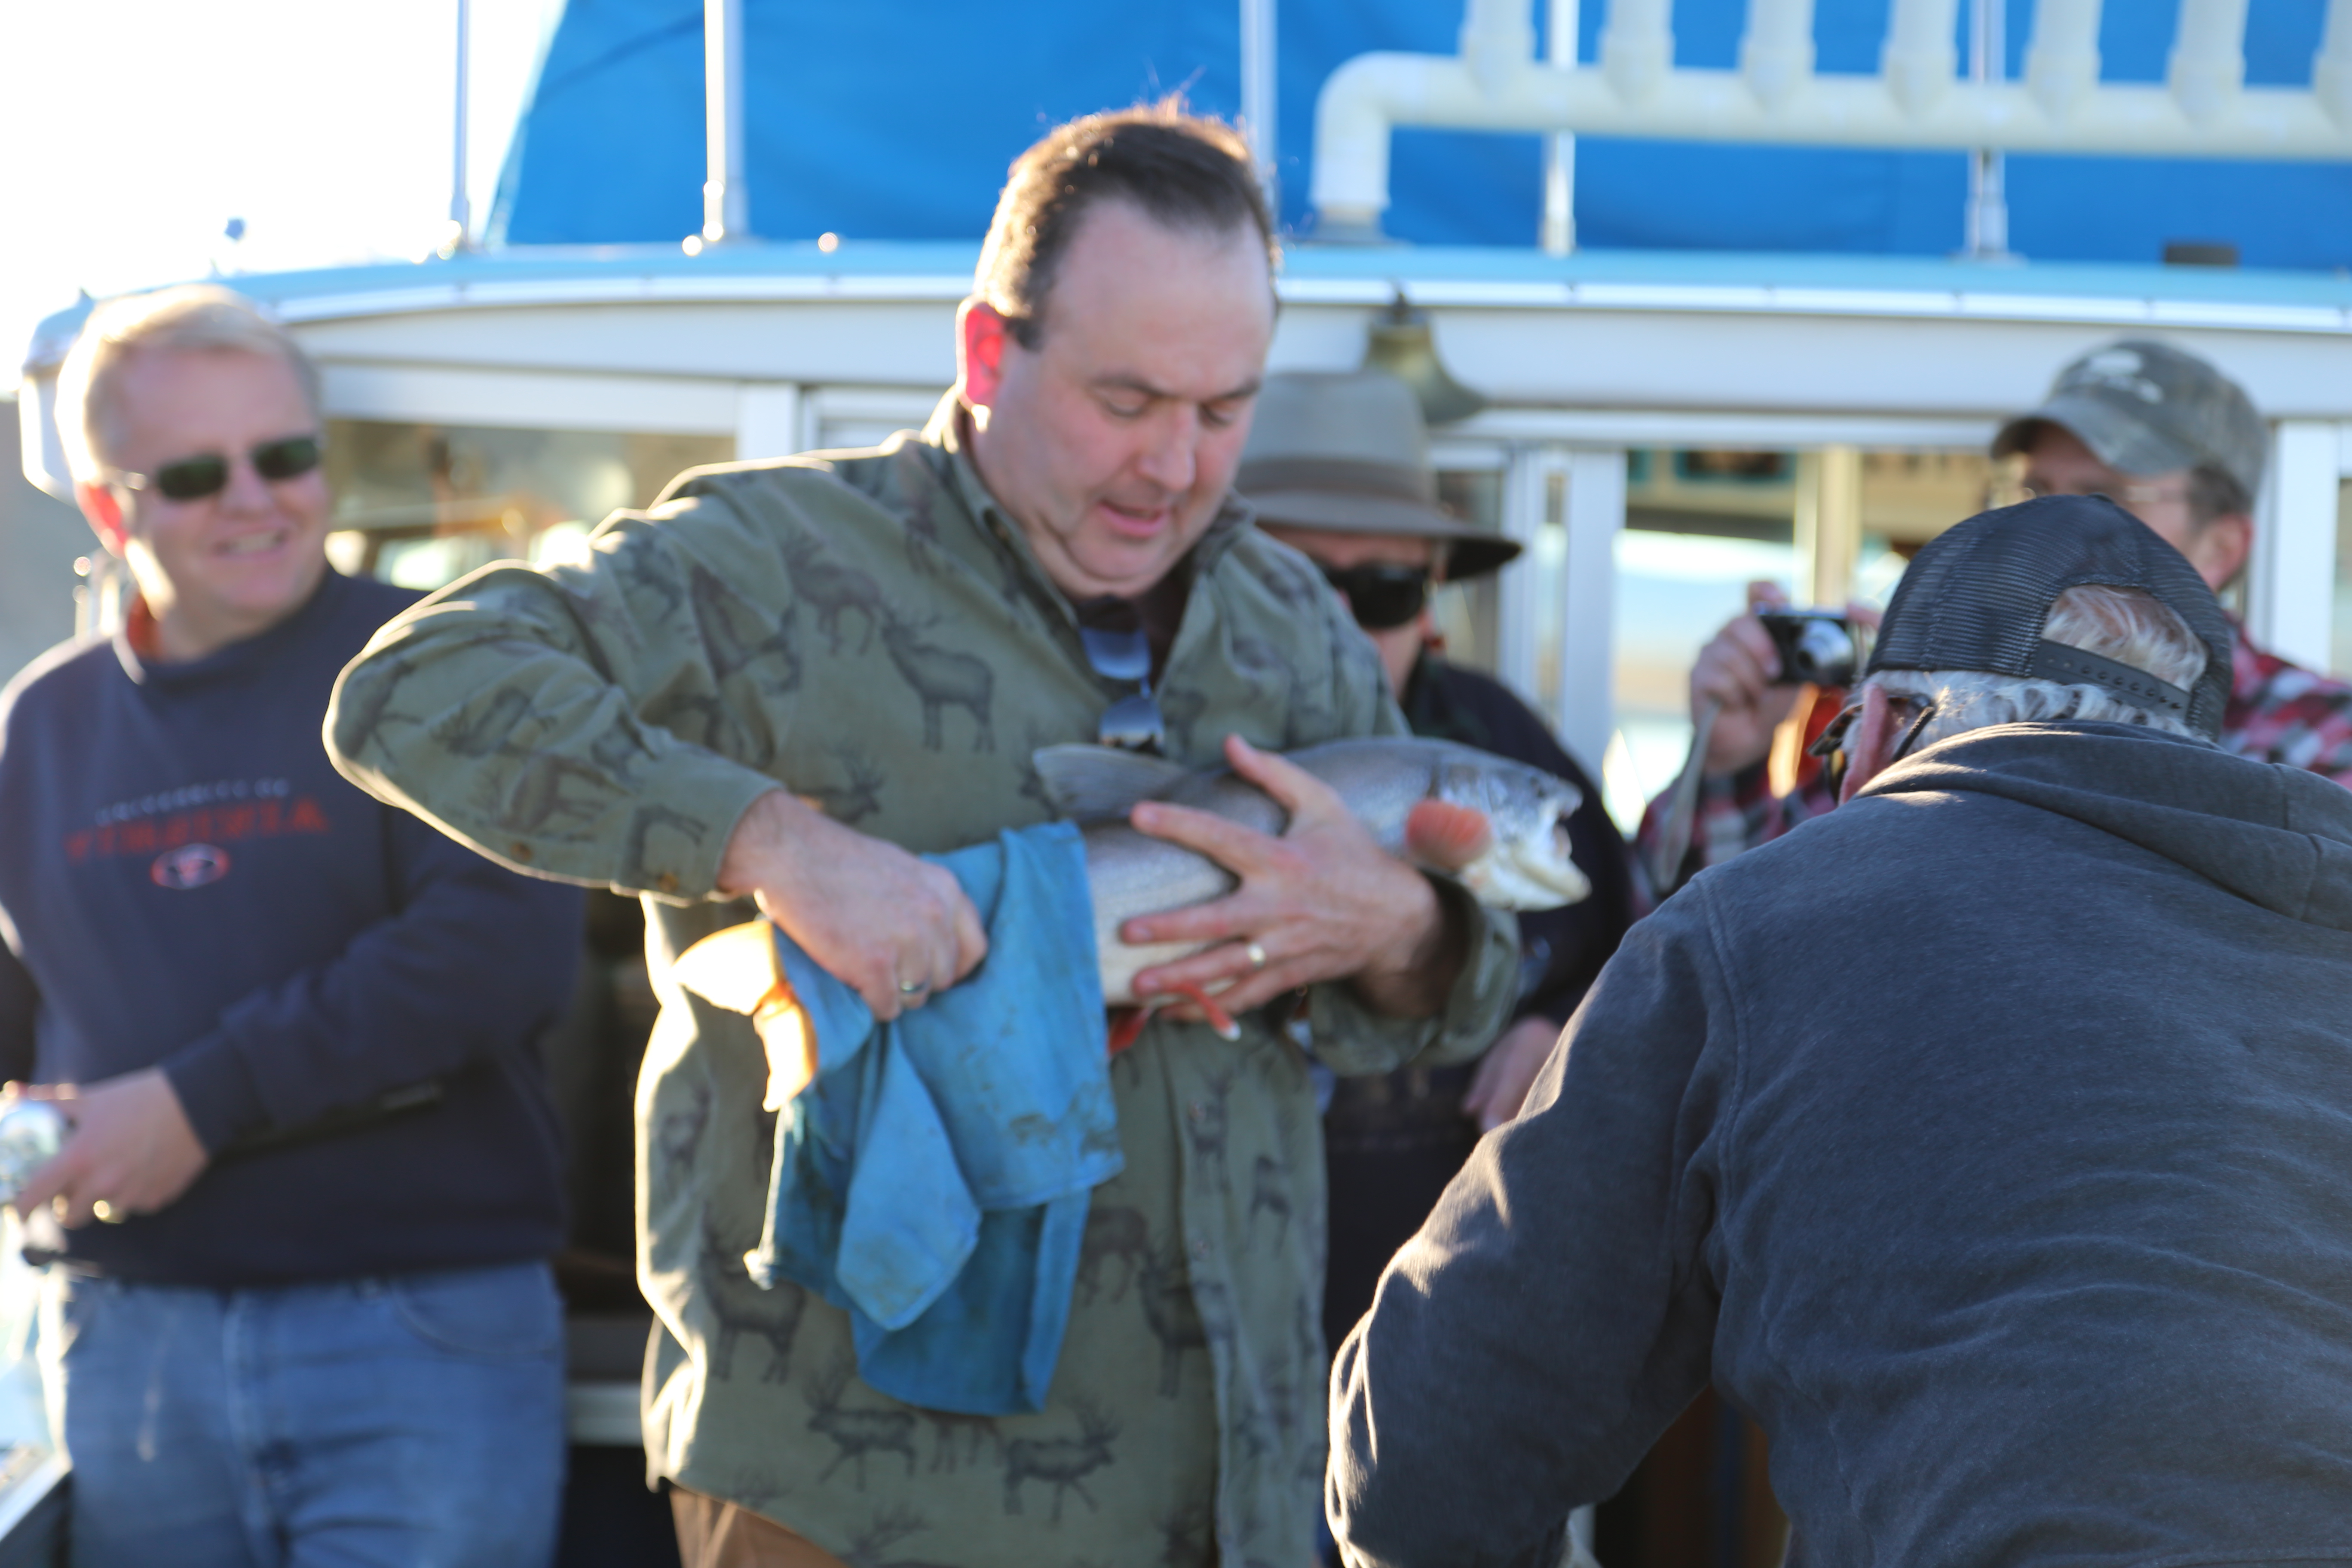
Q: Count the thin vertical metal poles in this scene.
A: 5